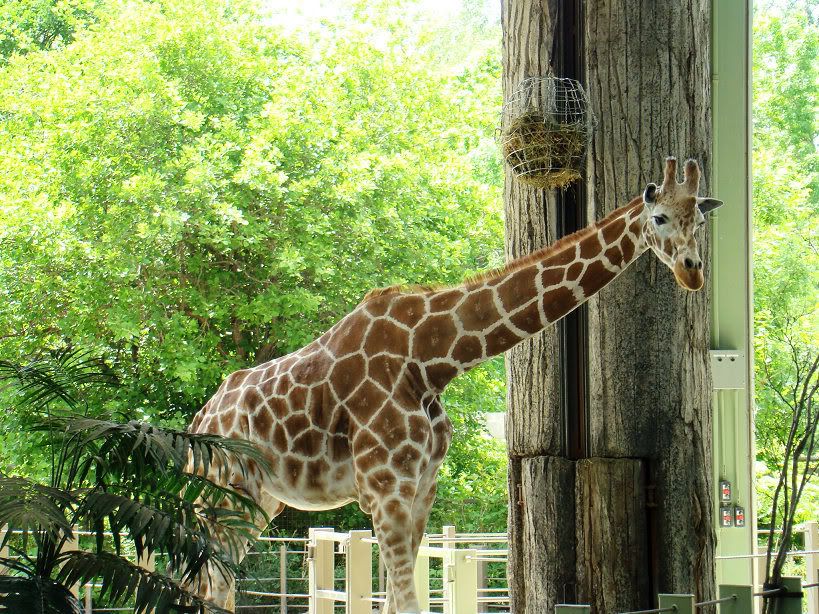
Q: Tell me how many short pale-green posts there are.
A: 4